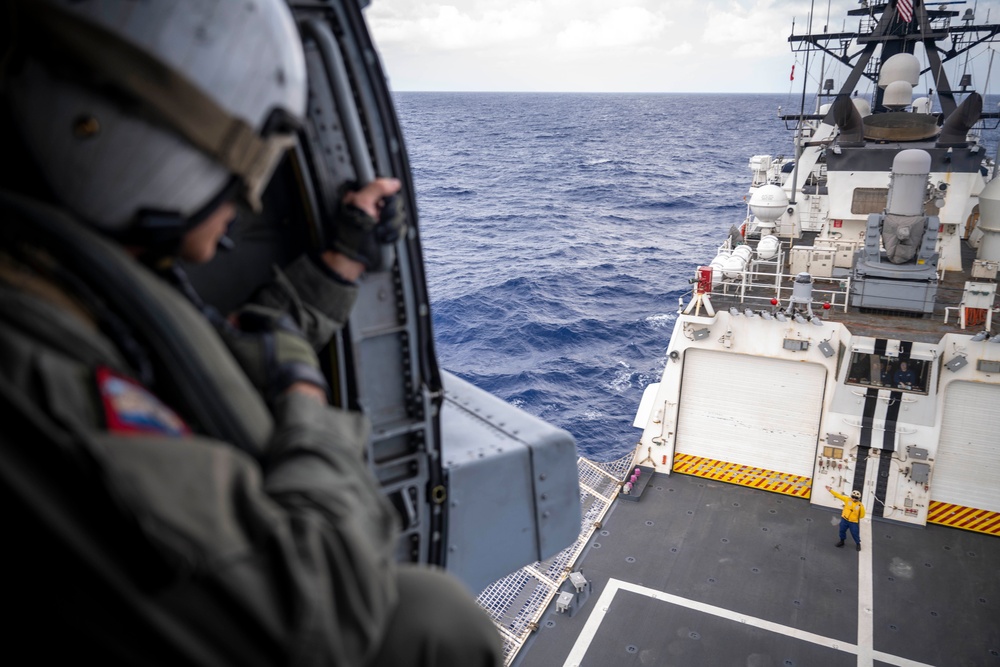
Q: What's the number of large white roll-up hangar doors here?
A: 2